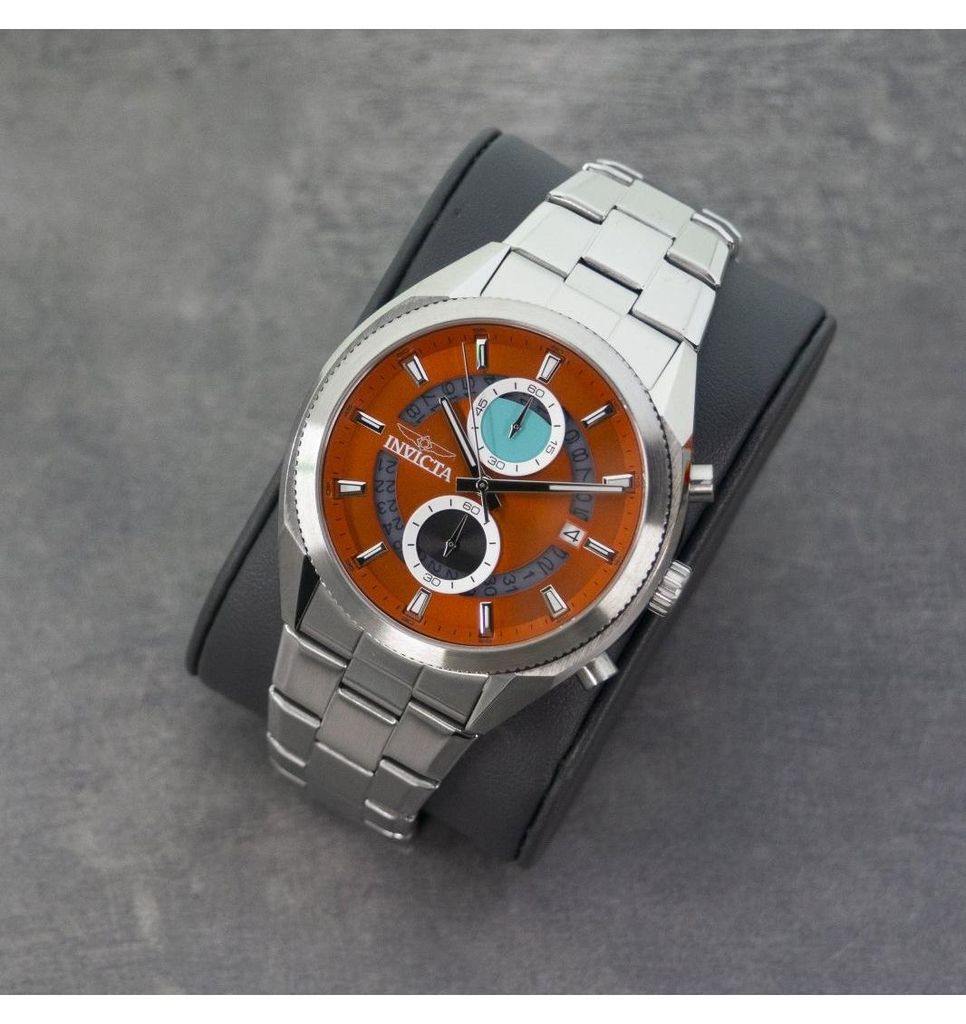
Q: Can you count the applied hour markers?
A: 12